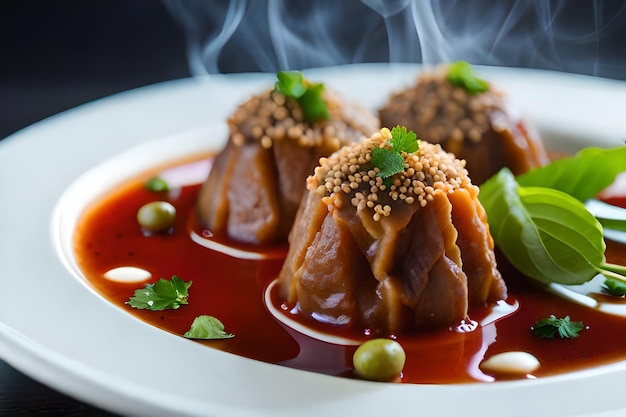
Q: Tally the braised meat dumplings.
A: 3